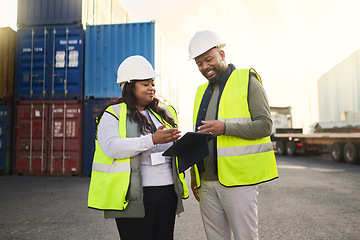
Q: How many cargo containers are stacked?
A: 7